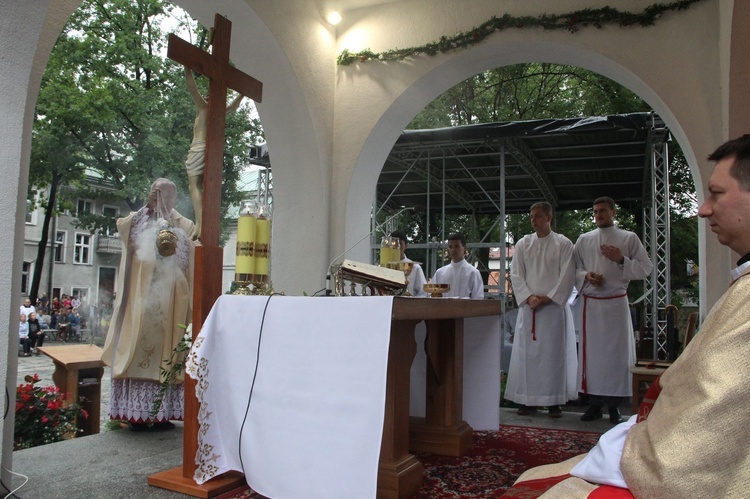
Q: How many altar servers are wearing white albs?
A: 4